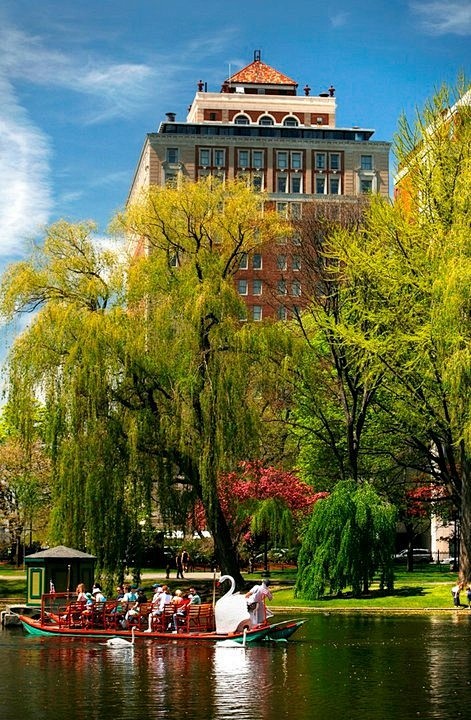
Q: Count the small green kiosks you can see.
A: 1